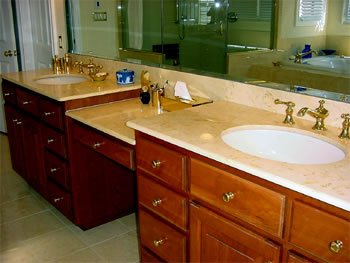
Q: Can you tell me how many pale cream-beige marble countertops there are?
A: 3